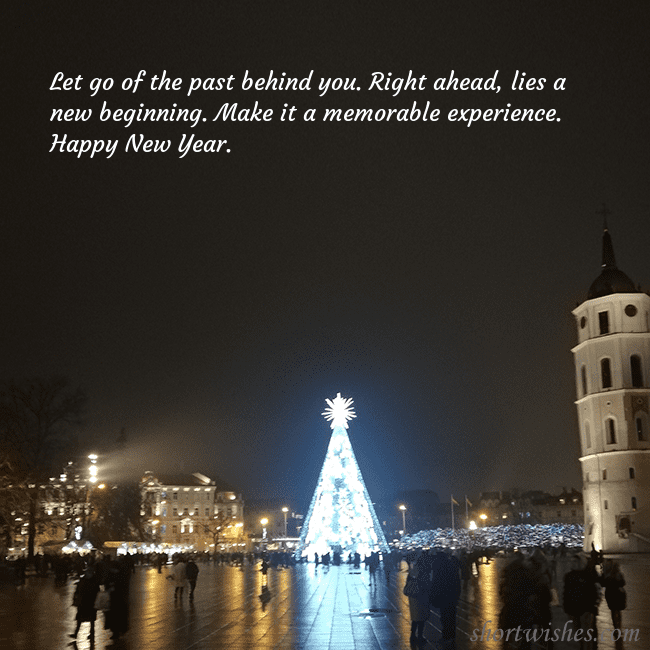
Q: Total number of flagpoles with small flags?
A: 2